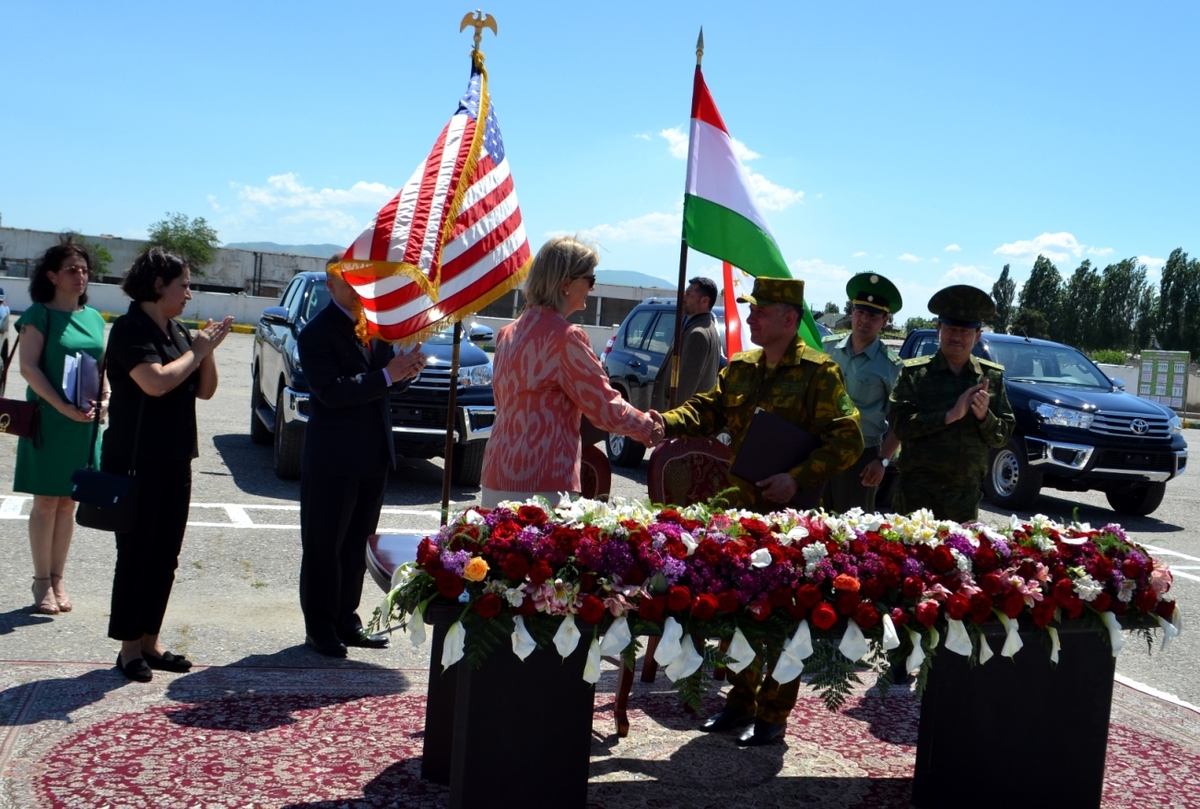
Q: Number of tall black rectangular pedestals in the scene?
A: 2